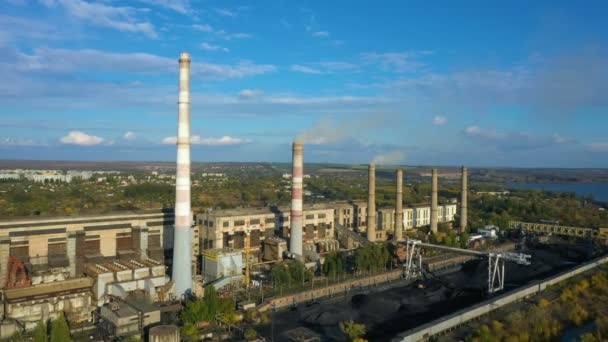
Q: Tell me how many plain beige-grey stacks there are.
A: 4